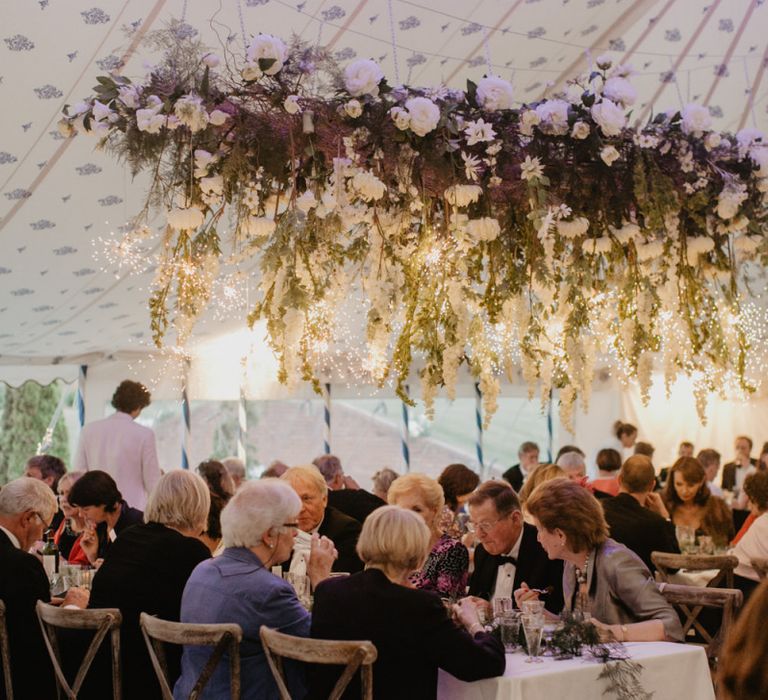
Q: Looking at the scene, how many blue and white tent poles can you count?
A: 7